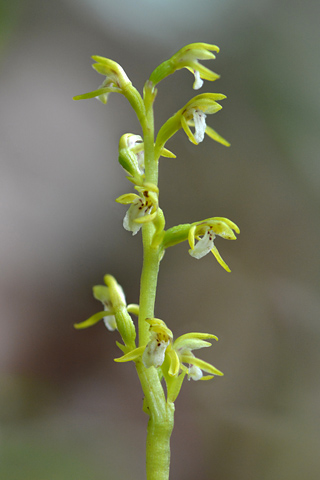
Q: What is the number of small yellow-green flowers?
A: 9